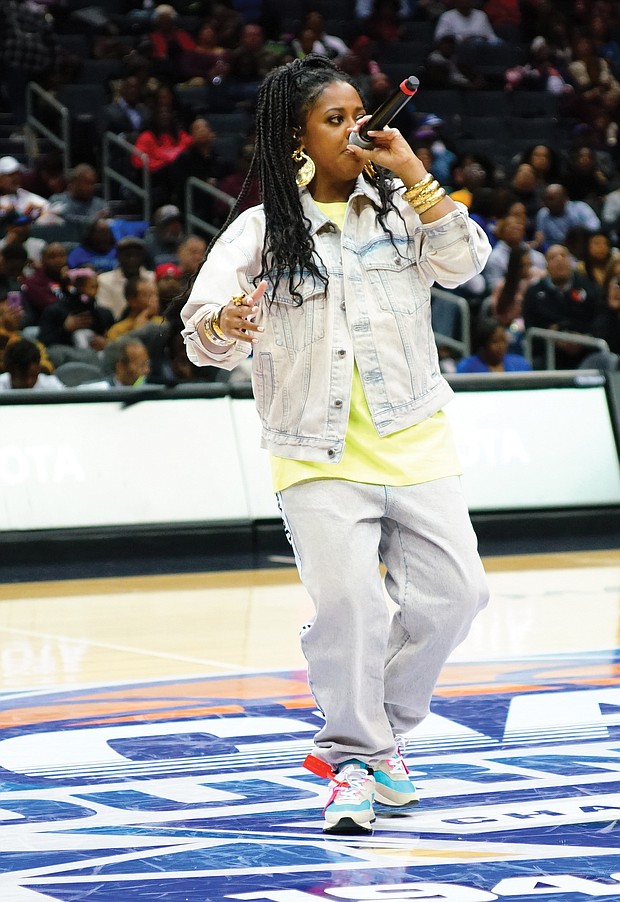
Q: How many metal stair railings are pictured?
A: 5